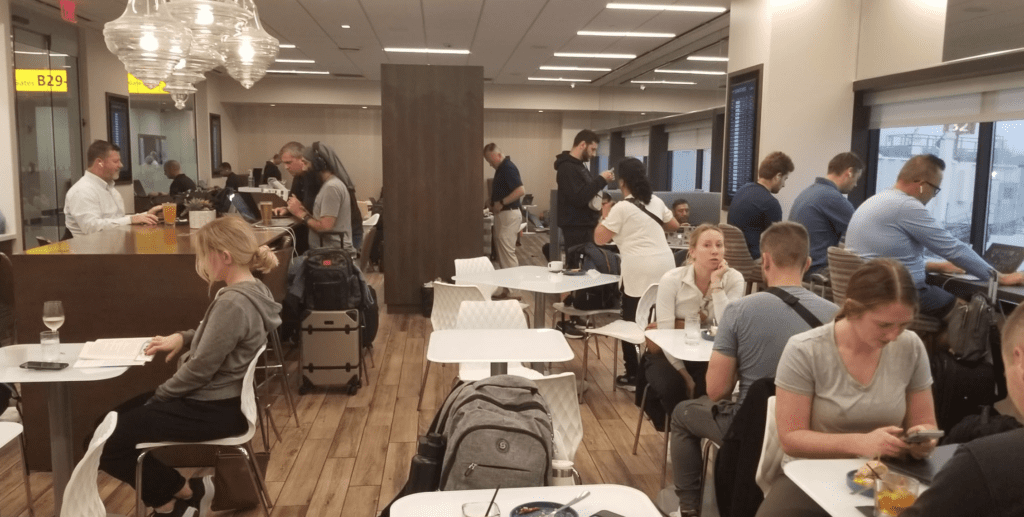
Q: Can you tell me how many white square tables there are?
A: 6